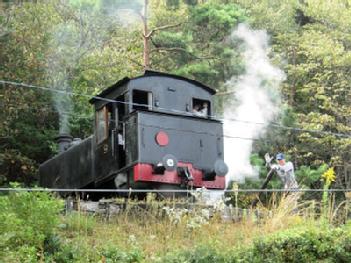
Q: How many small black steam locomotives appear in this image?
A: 1